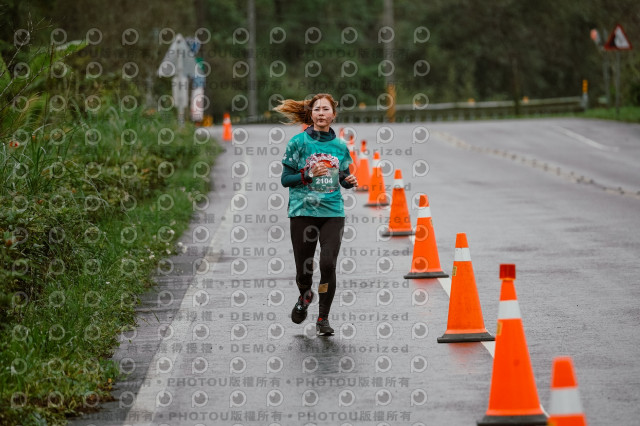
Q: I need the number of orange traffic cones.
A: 11